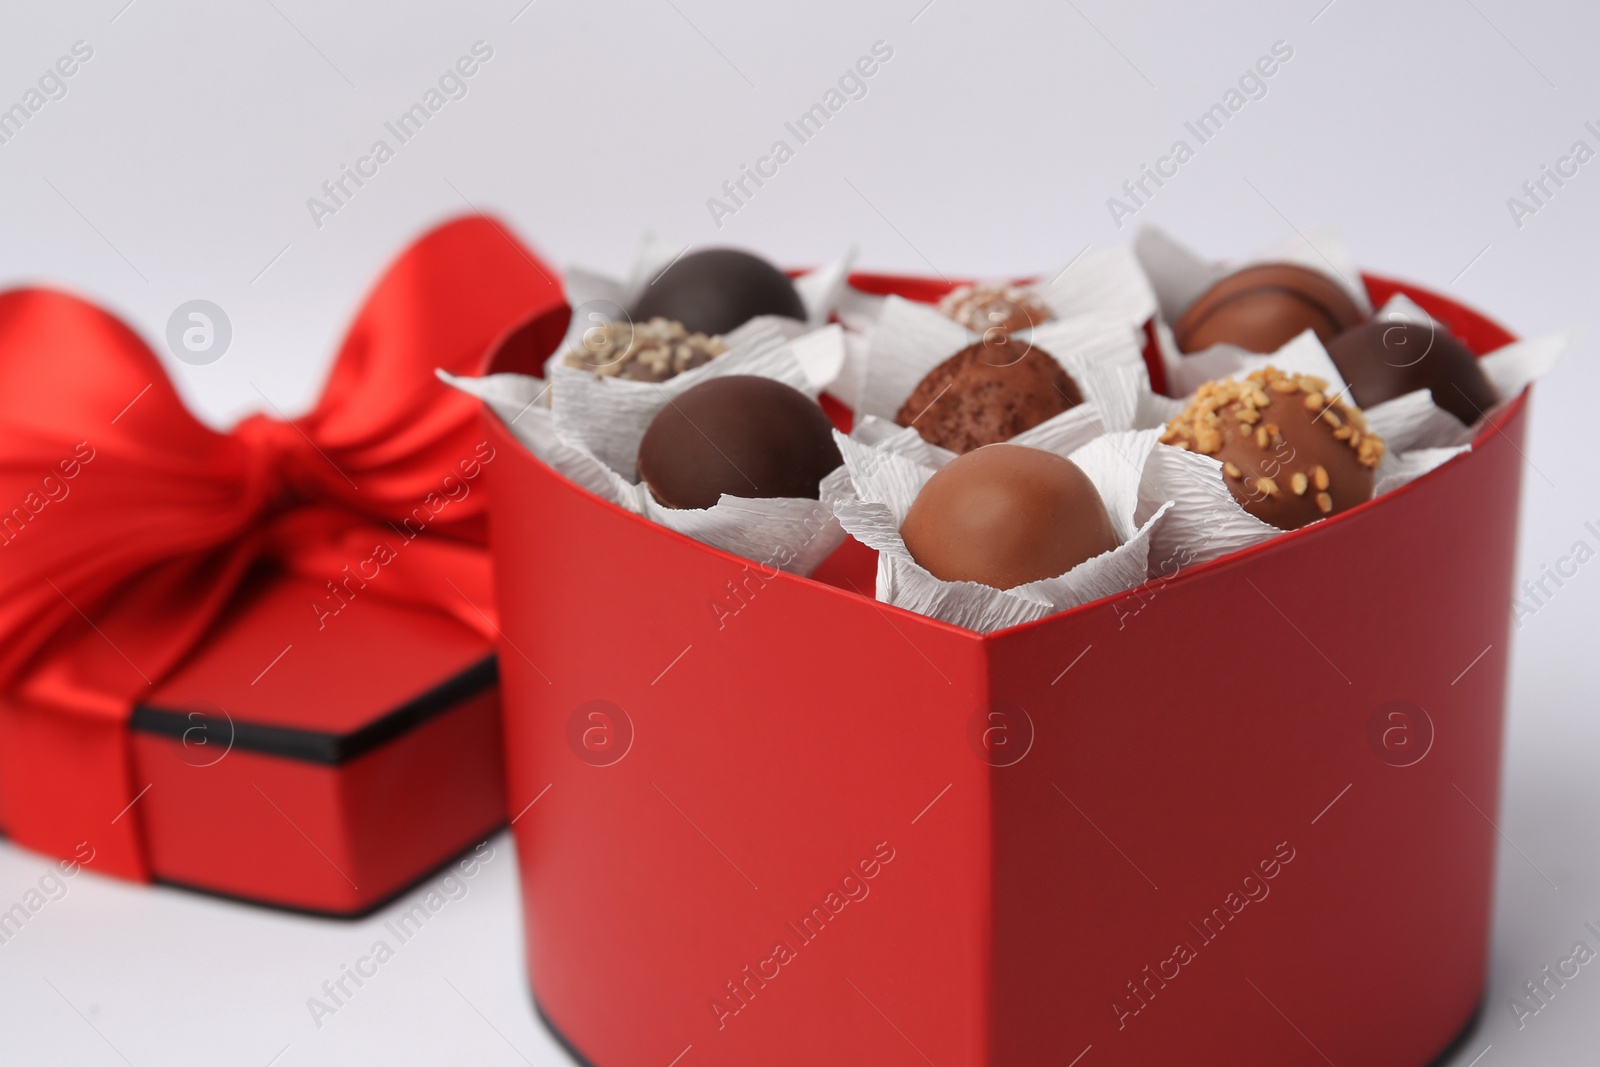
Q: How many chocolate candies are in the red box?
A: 9